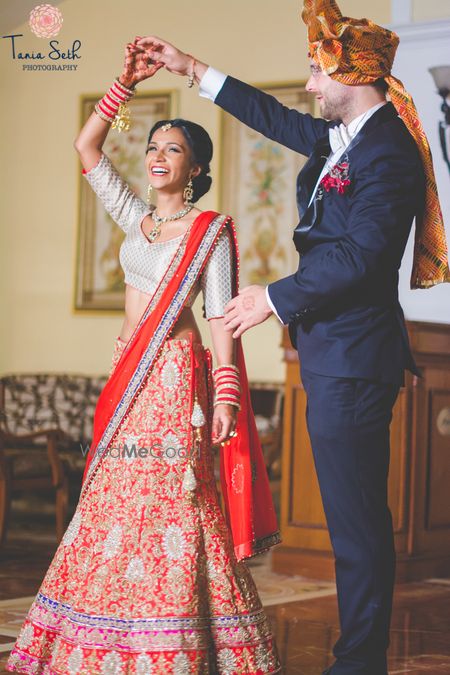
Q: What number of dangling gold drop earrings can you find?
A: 2